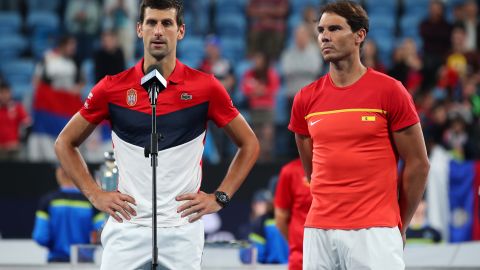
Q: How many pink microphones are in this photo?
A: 0